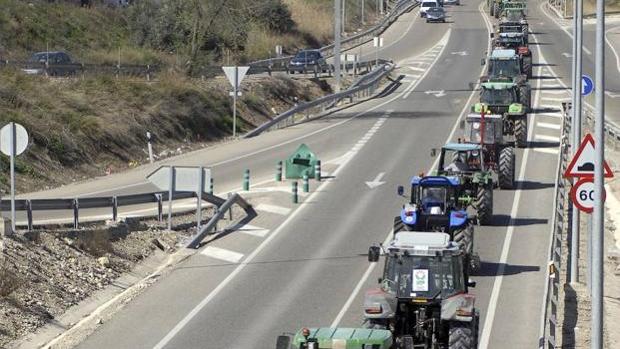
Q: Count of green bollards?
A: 6